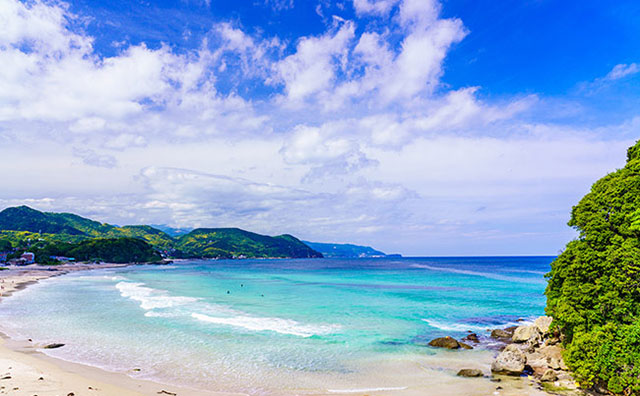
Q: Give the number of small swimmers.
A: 3